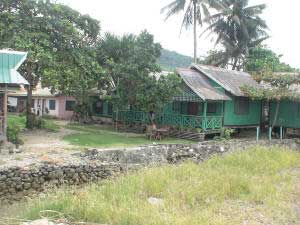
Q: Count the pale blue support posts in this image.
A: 3